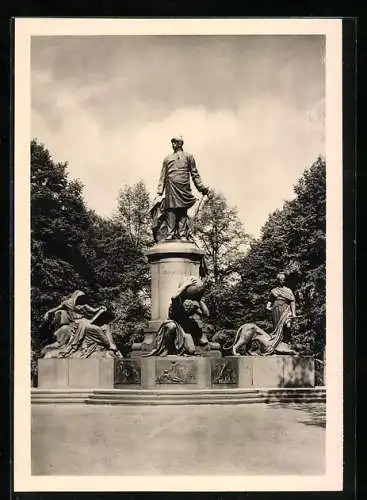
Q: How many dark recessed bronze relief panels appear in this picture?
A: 3